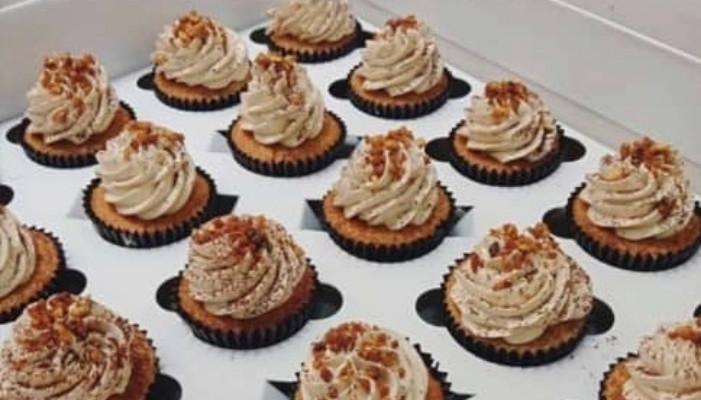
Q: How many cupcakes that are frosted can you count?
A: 15